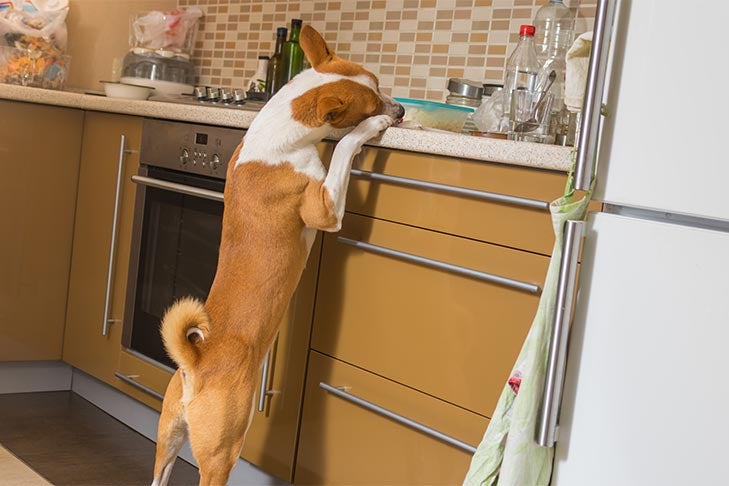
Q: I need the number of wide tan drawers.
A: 3